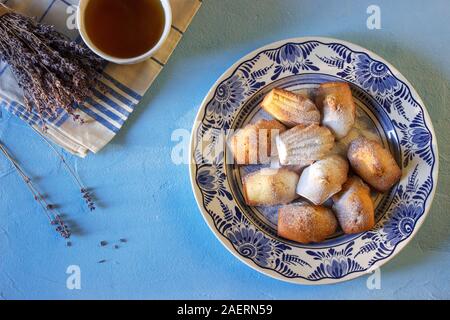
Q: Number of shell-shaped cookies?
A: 9